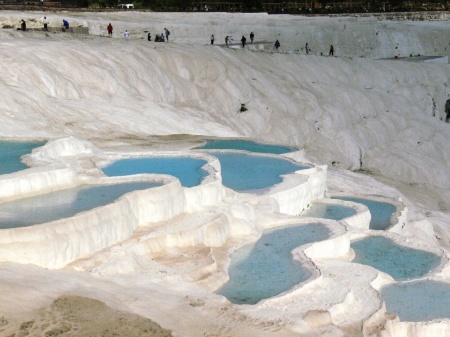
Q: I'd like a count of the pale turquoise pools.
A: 10